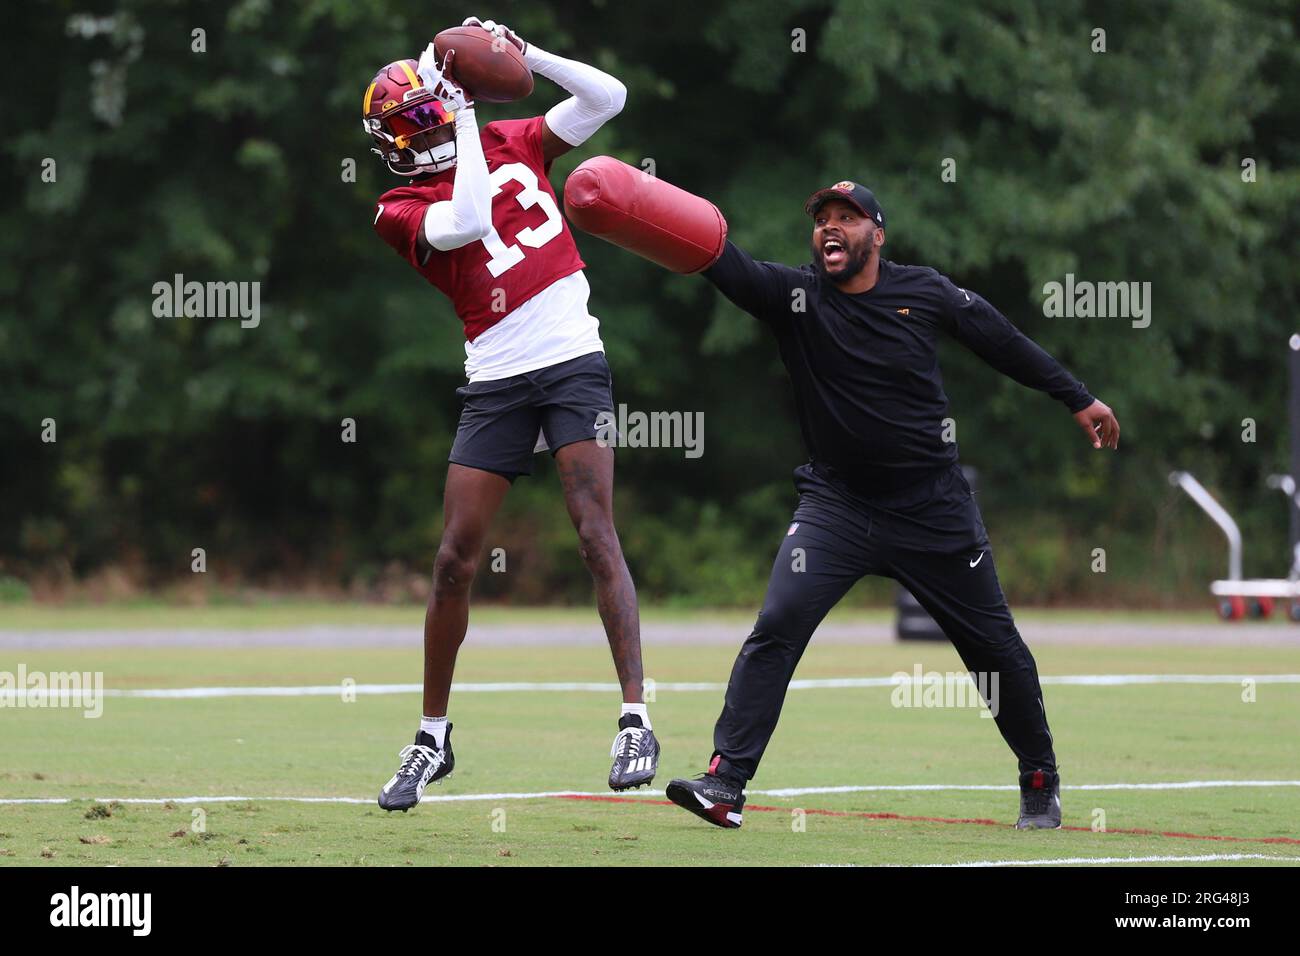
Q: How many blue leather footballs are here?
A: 0